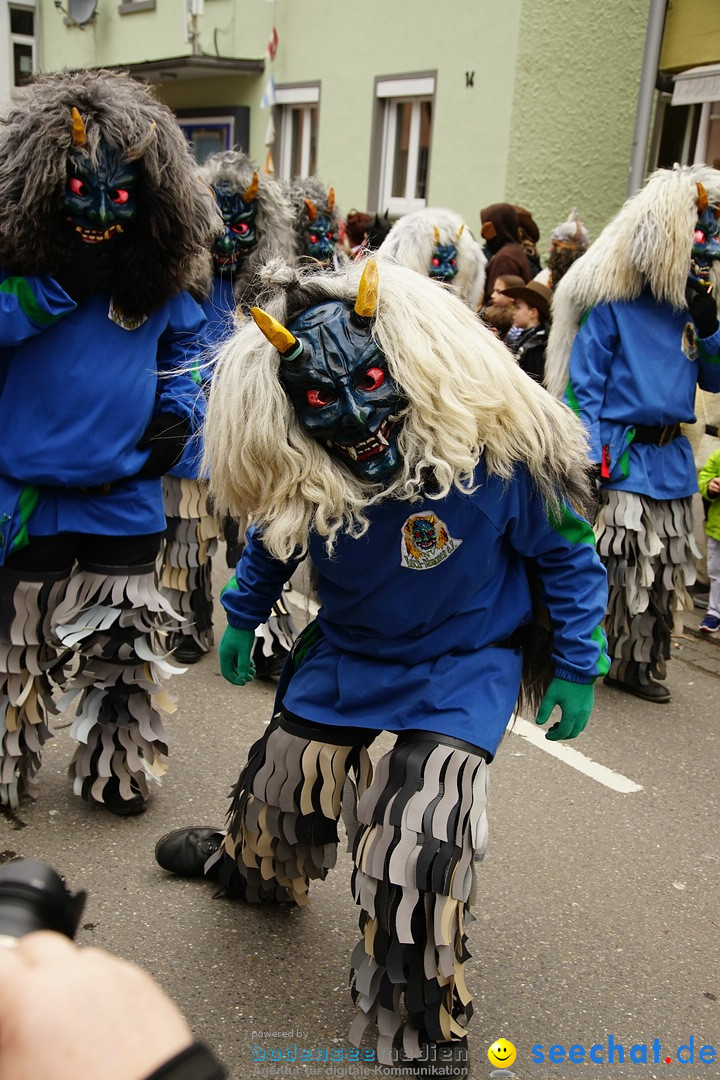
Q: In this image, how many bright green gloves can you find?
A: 2